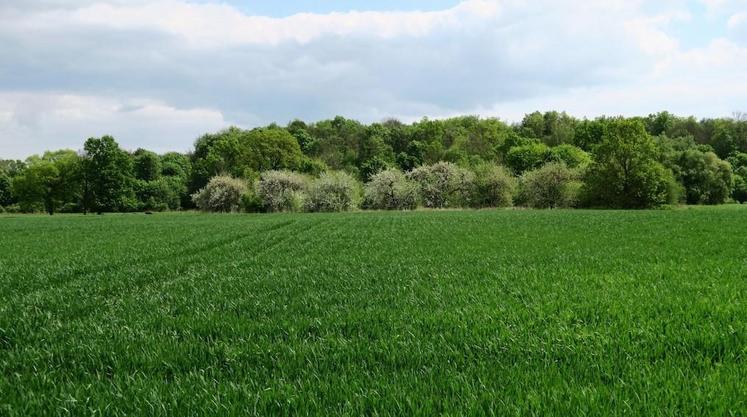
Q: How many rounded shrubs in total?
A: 7